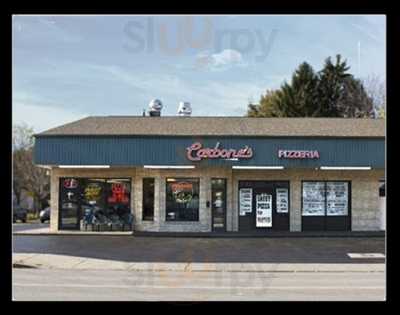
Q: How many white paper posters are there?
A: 5